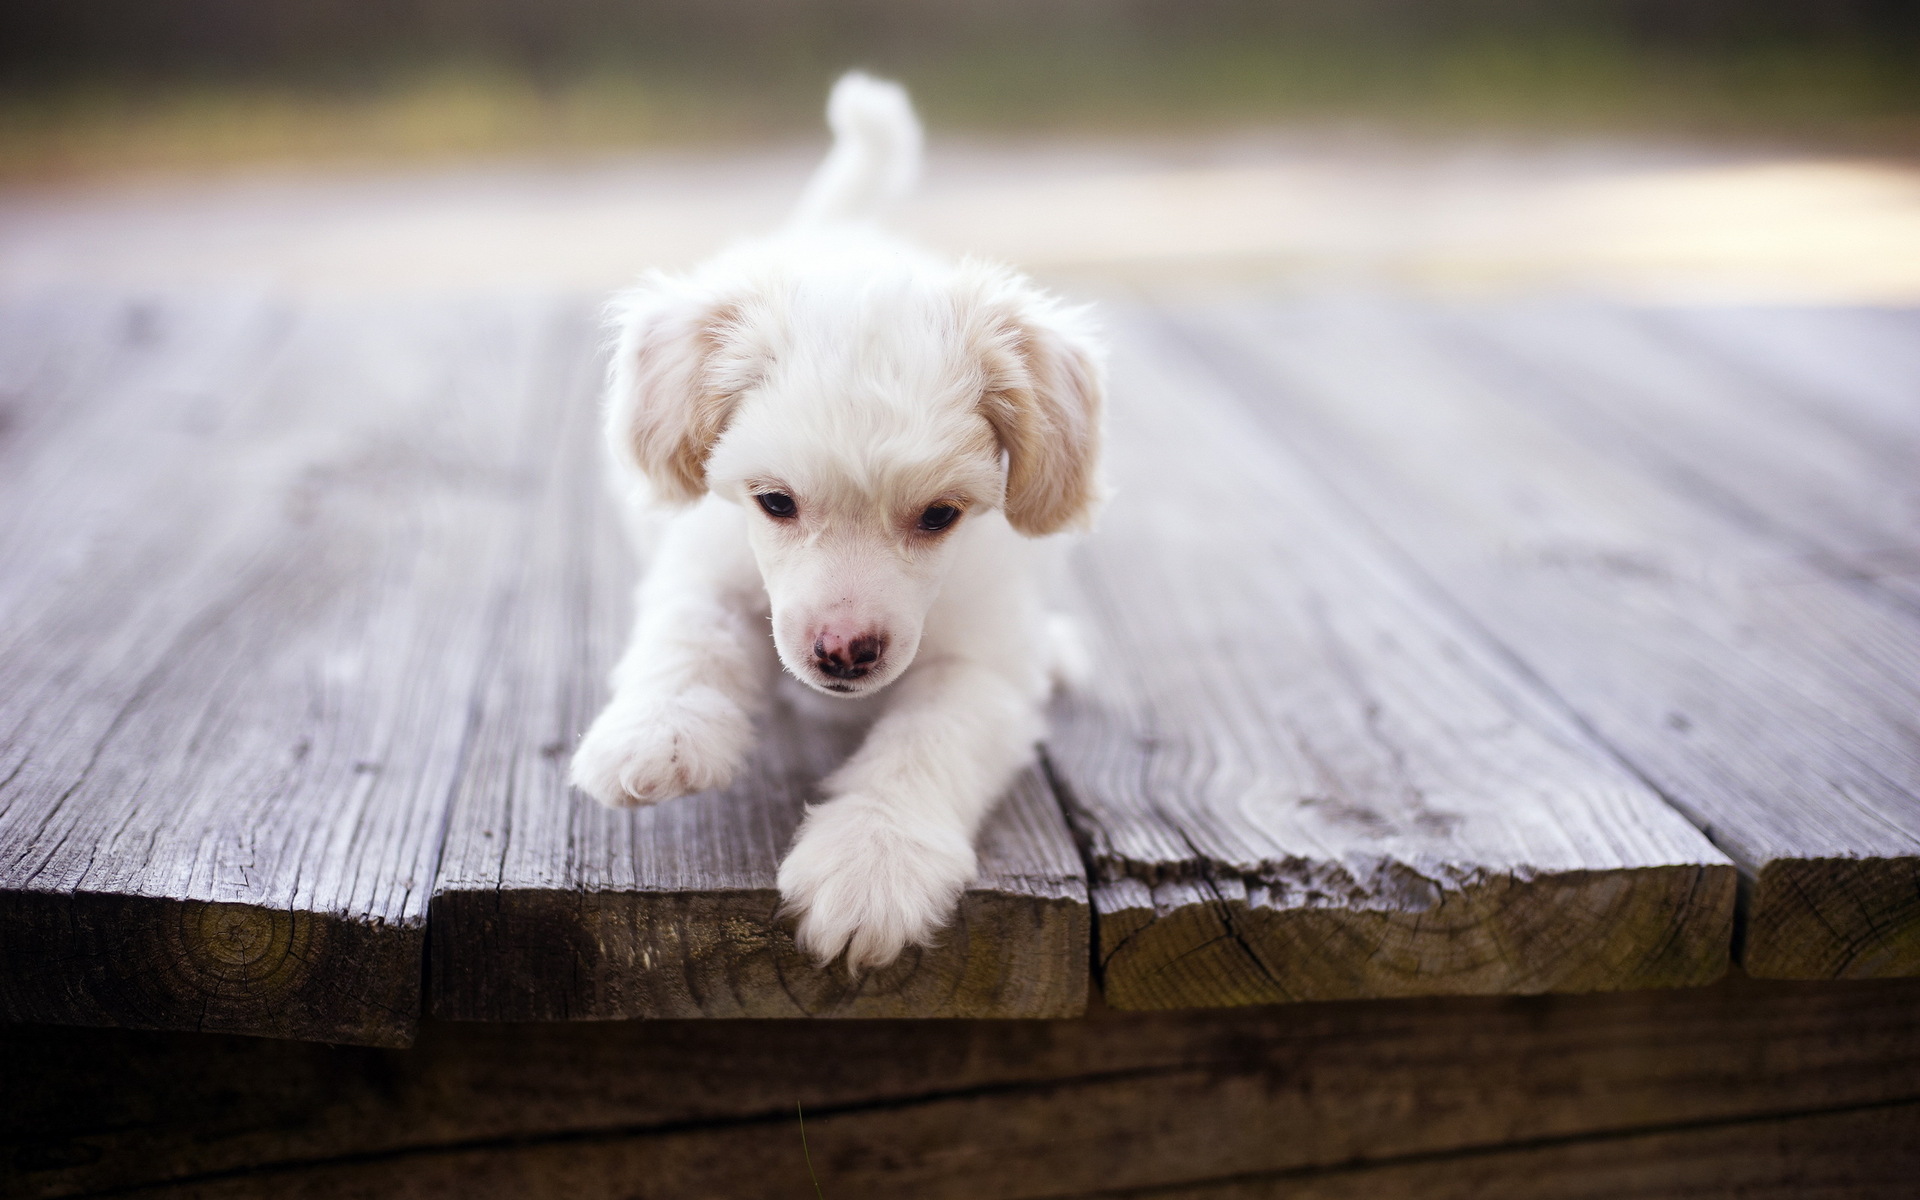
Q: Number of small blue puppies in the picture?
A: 0